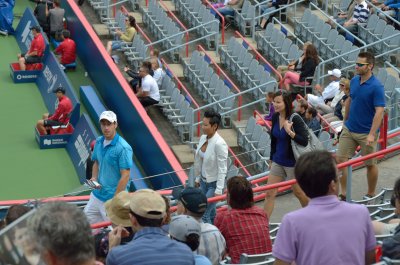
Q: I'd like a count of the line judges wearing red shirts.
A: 3